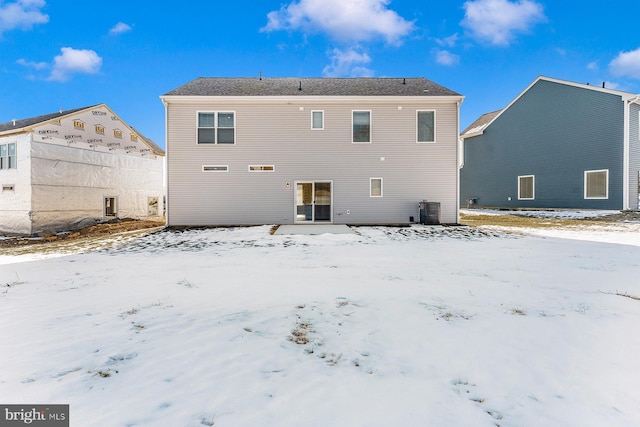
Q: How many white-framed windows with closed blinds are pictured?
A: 2